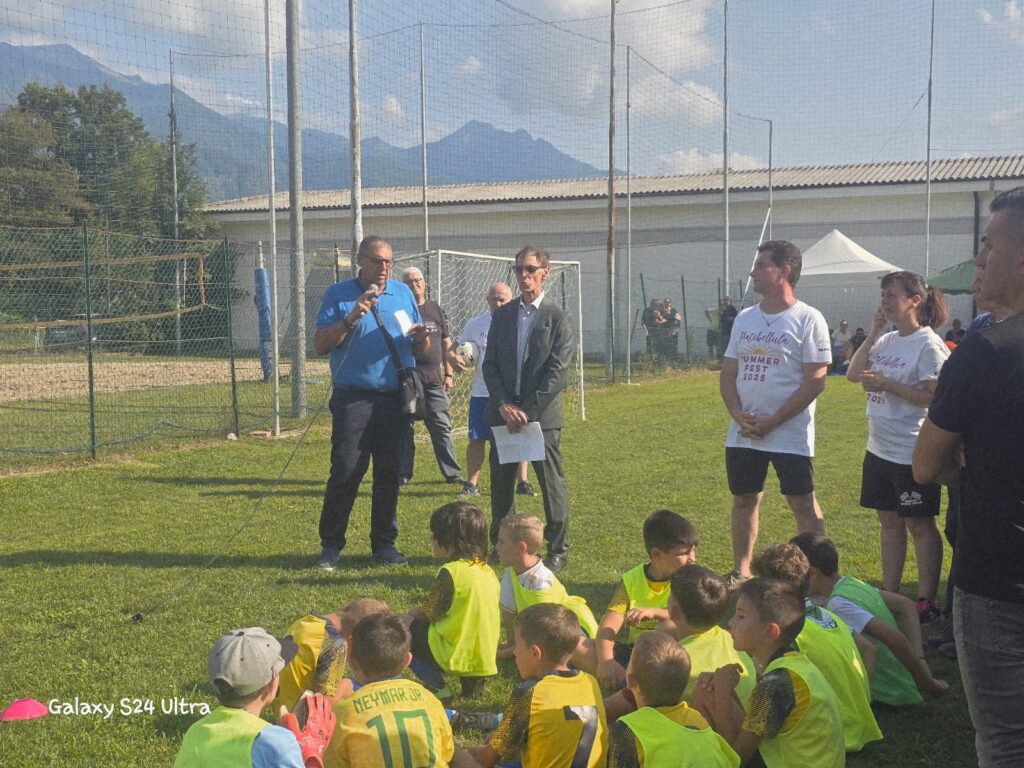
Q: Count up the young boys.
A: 12